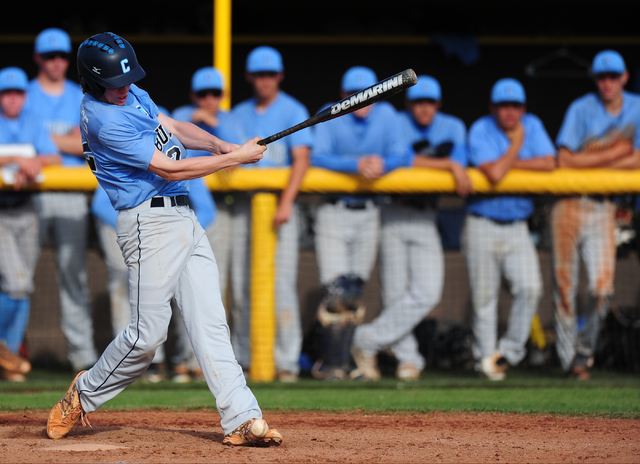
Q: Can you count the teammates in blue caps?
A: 8